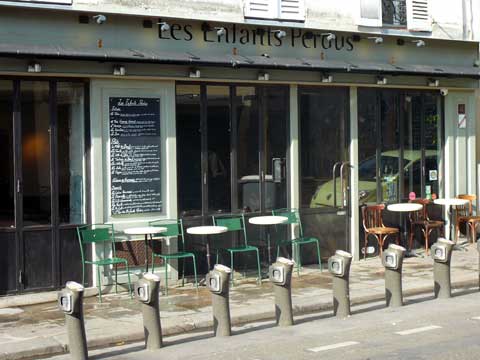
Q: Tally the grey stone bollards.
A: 7